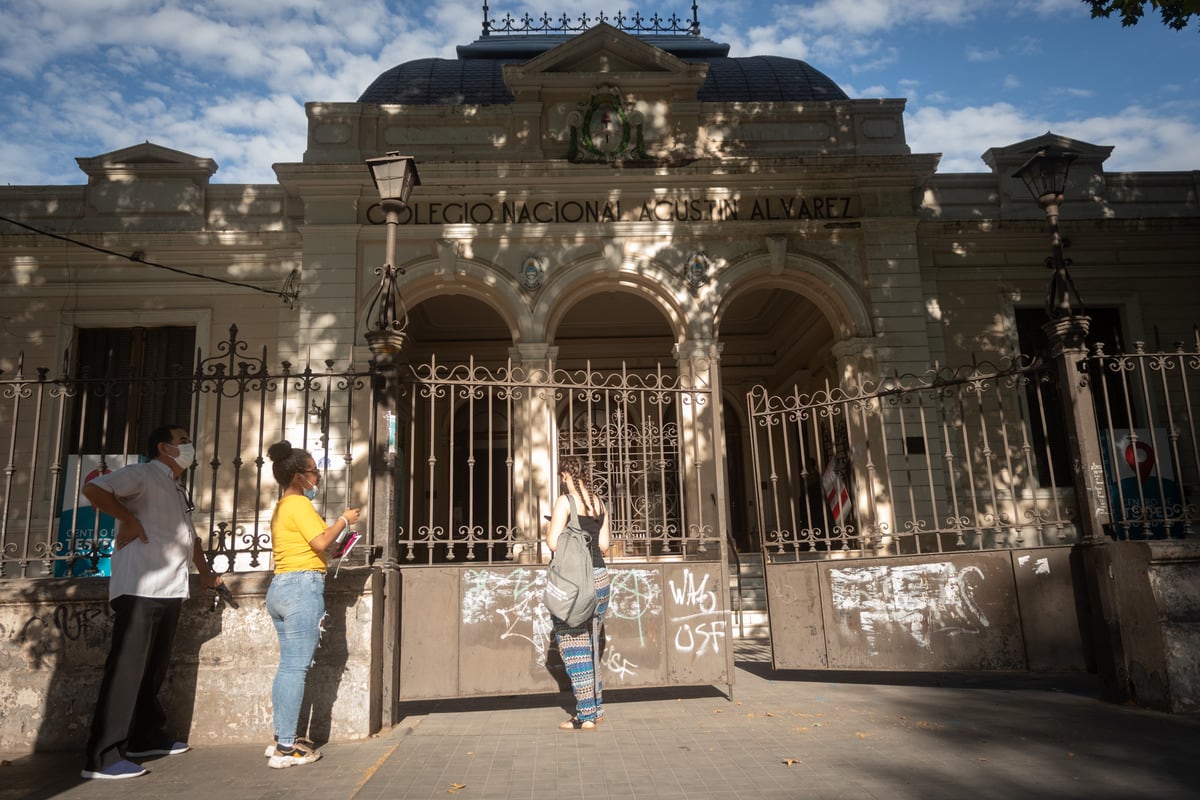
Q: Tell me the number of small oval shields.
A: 2